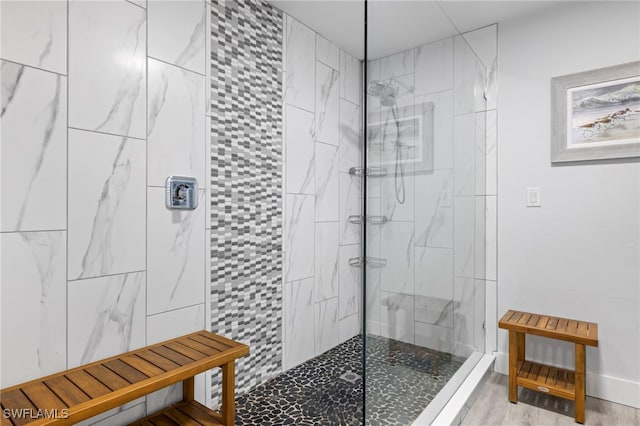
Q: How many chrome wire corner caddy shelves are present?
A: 3